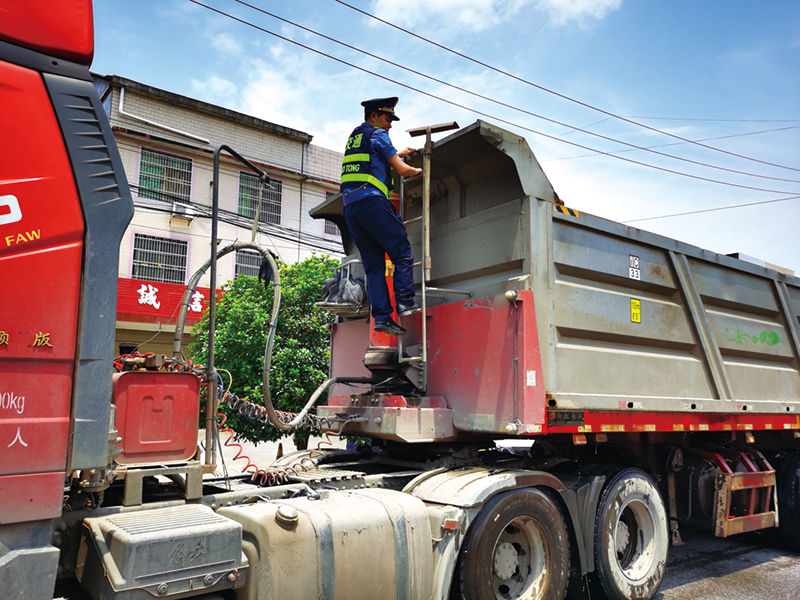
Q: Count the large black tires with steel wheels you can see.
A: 2